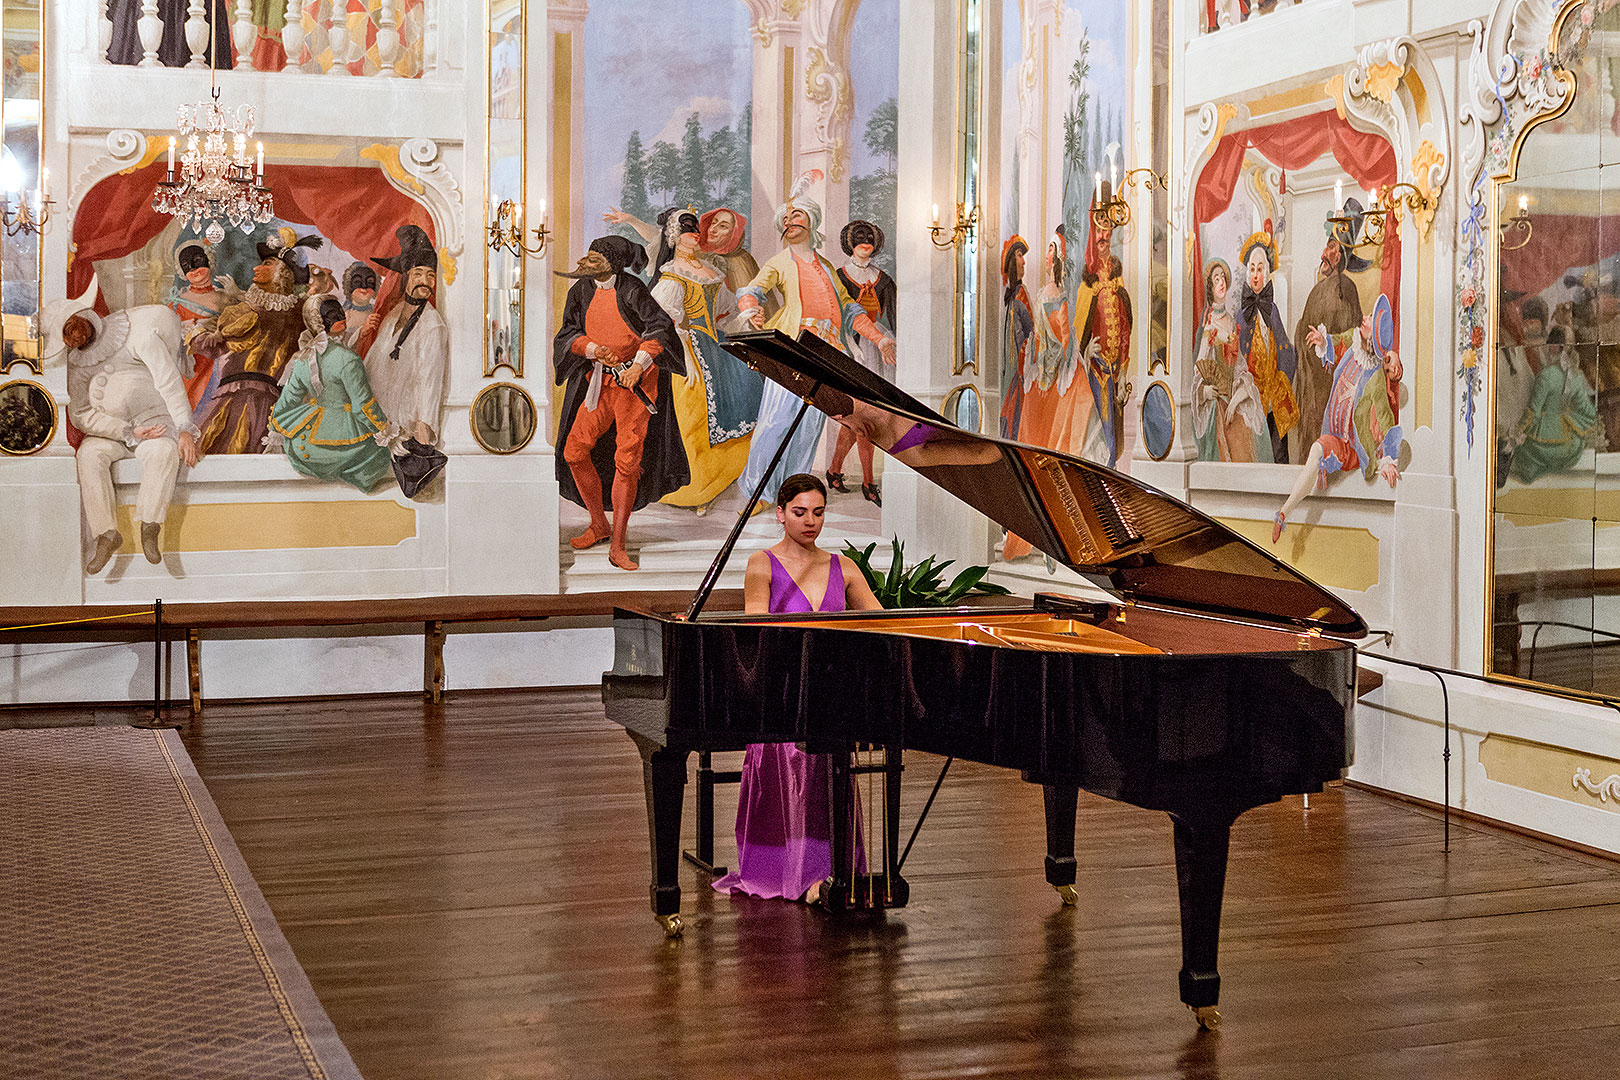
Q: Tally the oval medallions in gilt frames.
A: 4